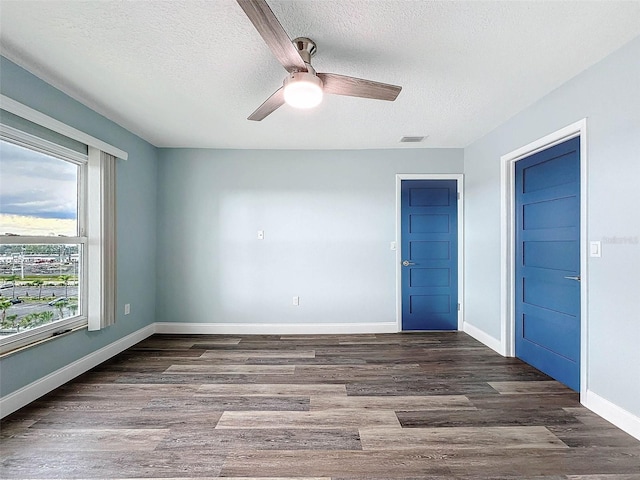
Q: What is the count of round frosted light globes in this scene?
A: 1